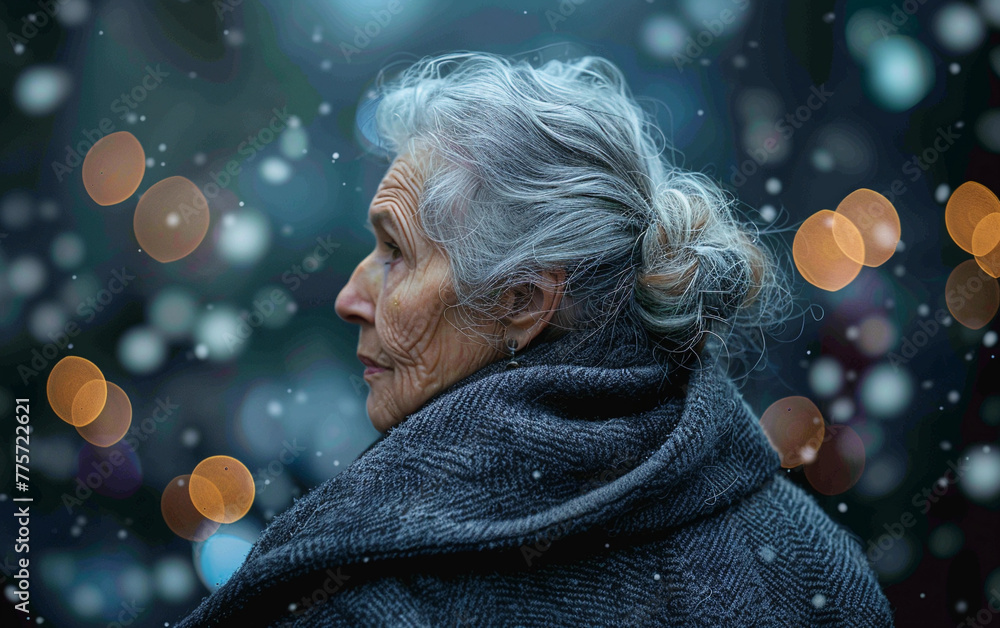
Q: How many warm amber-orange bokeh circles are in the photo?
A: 13